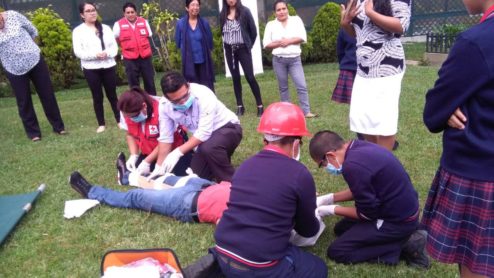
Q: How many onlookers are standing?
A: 9